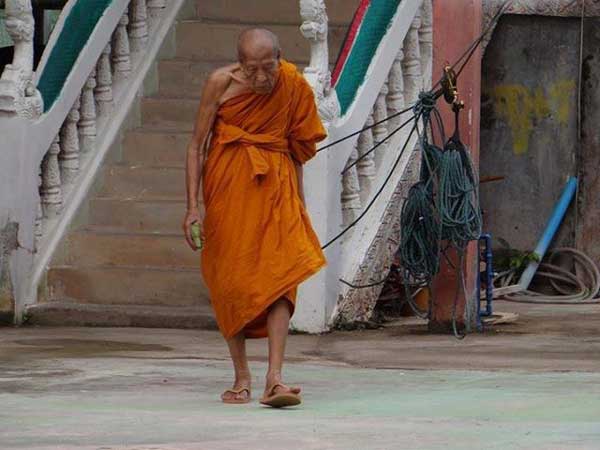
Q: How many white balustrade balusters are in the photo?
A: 14